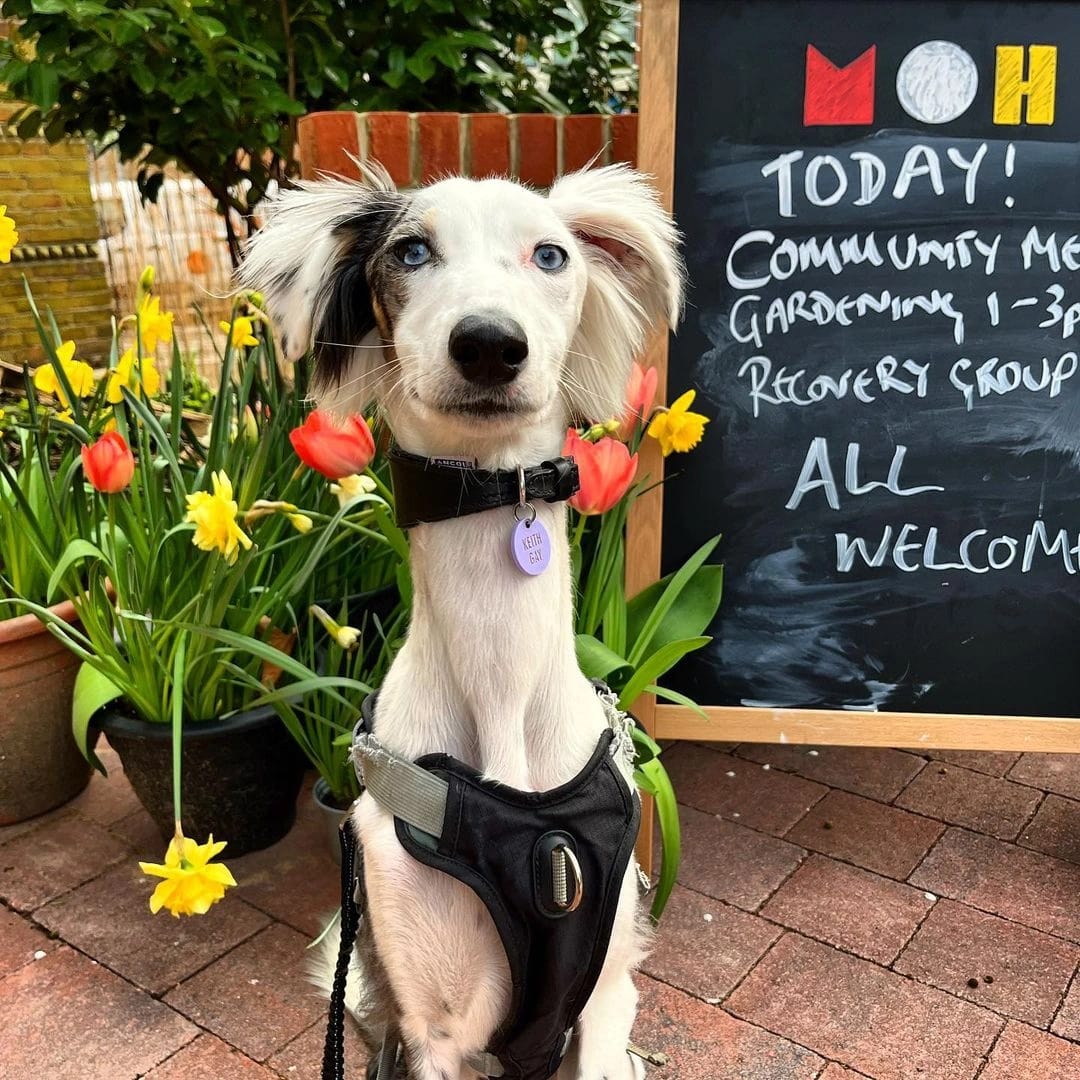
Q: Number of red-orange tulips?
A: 4